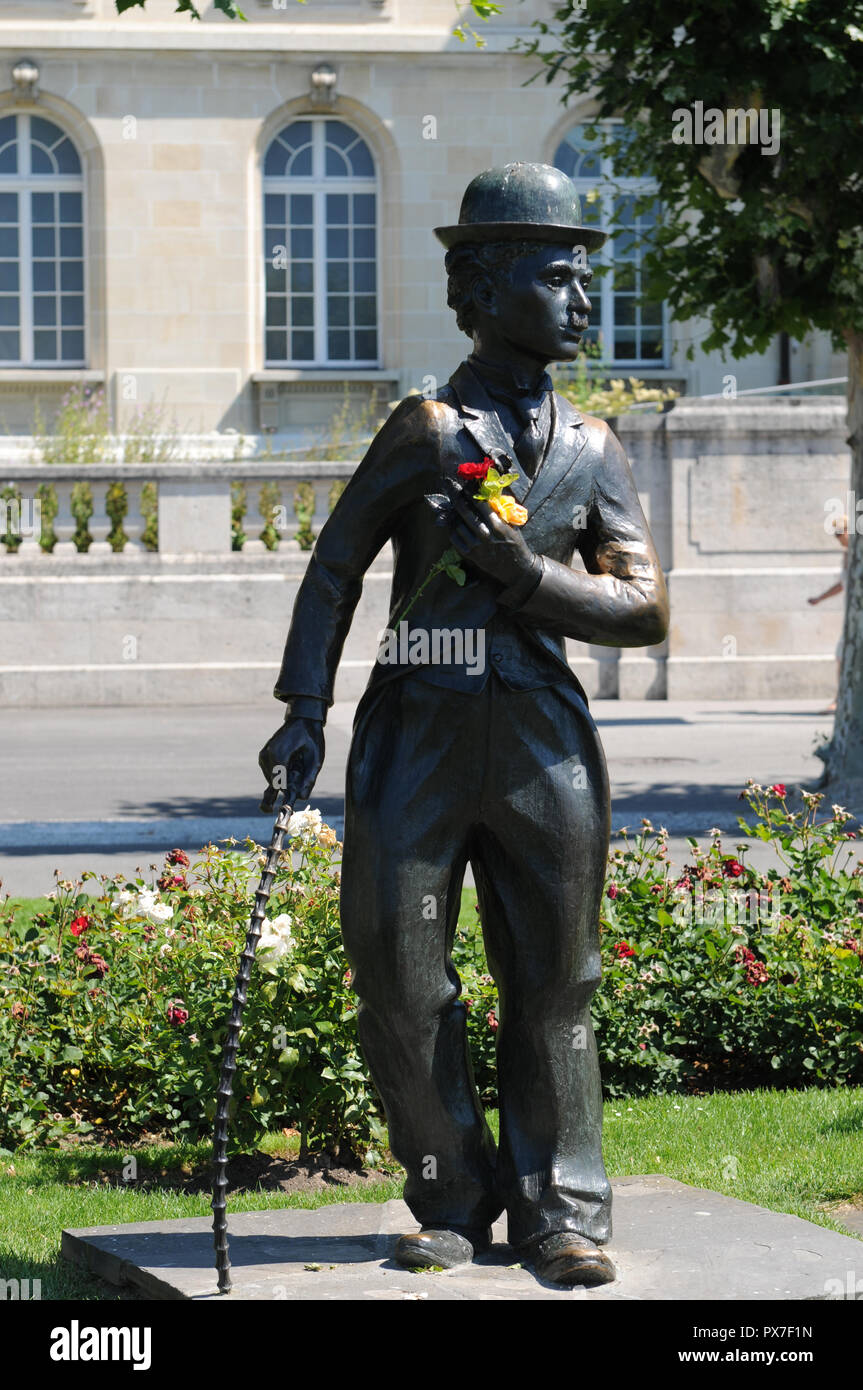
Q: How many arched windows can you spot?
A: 3